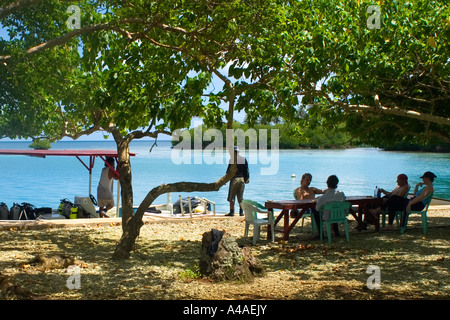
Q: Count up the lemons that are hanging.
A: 0